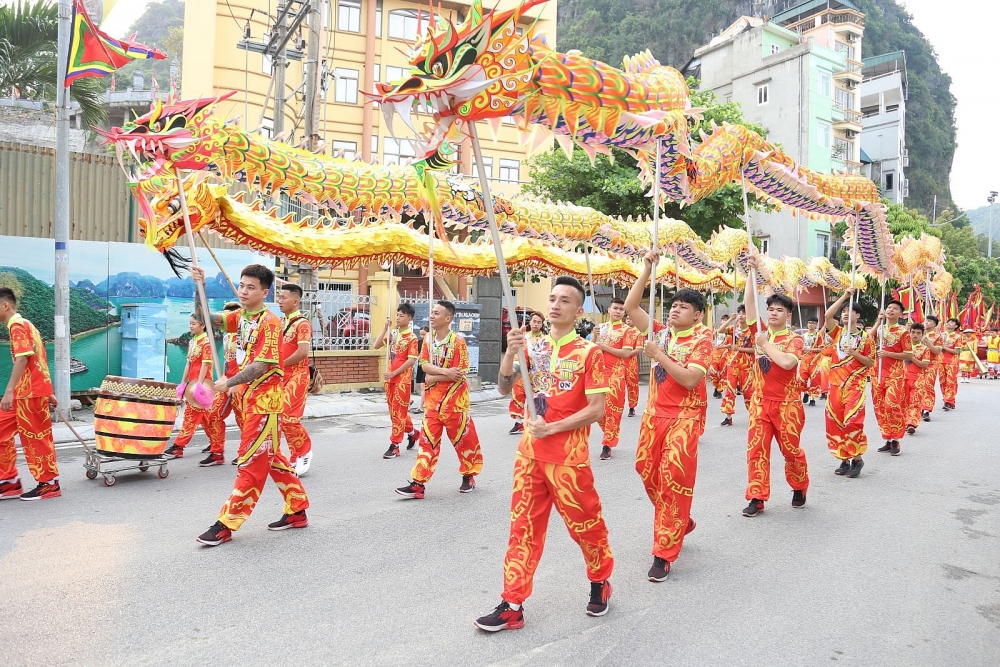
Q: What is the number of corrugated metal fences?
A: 1